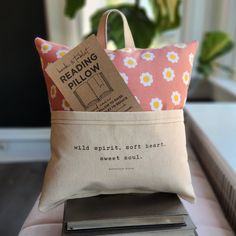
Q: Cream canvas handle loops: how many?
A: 1